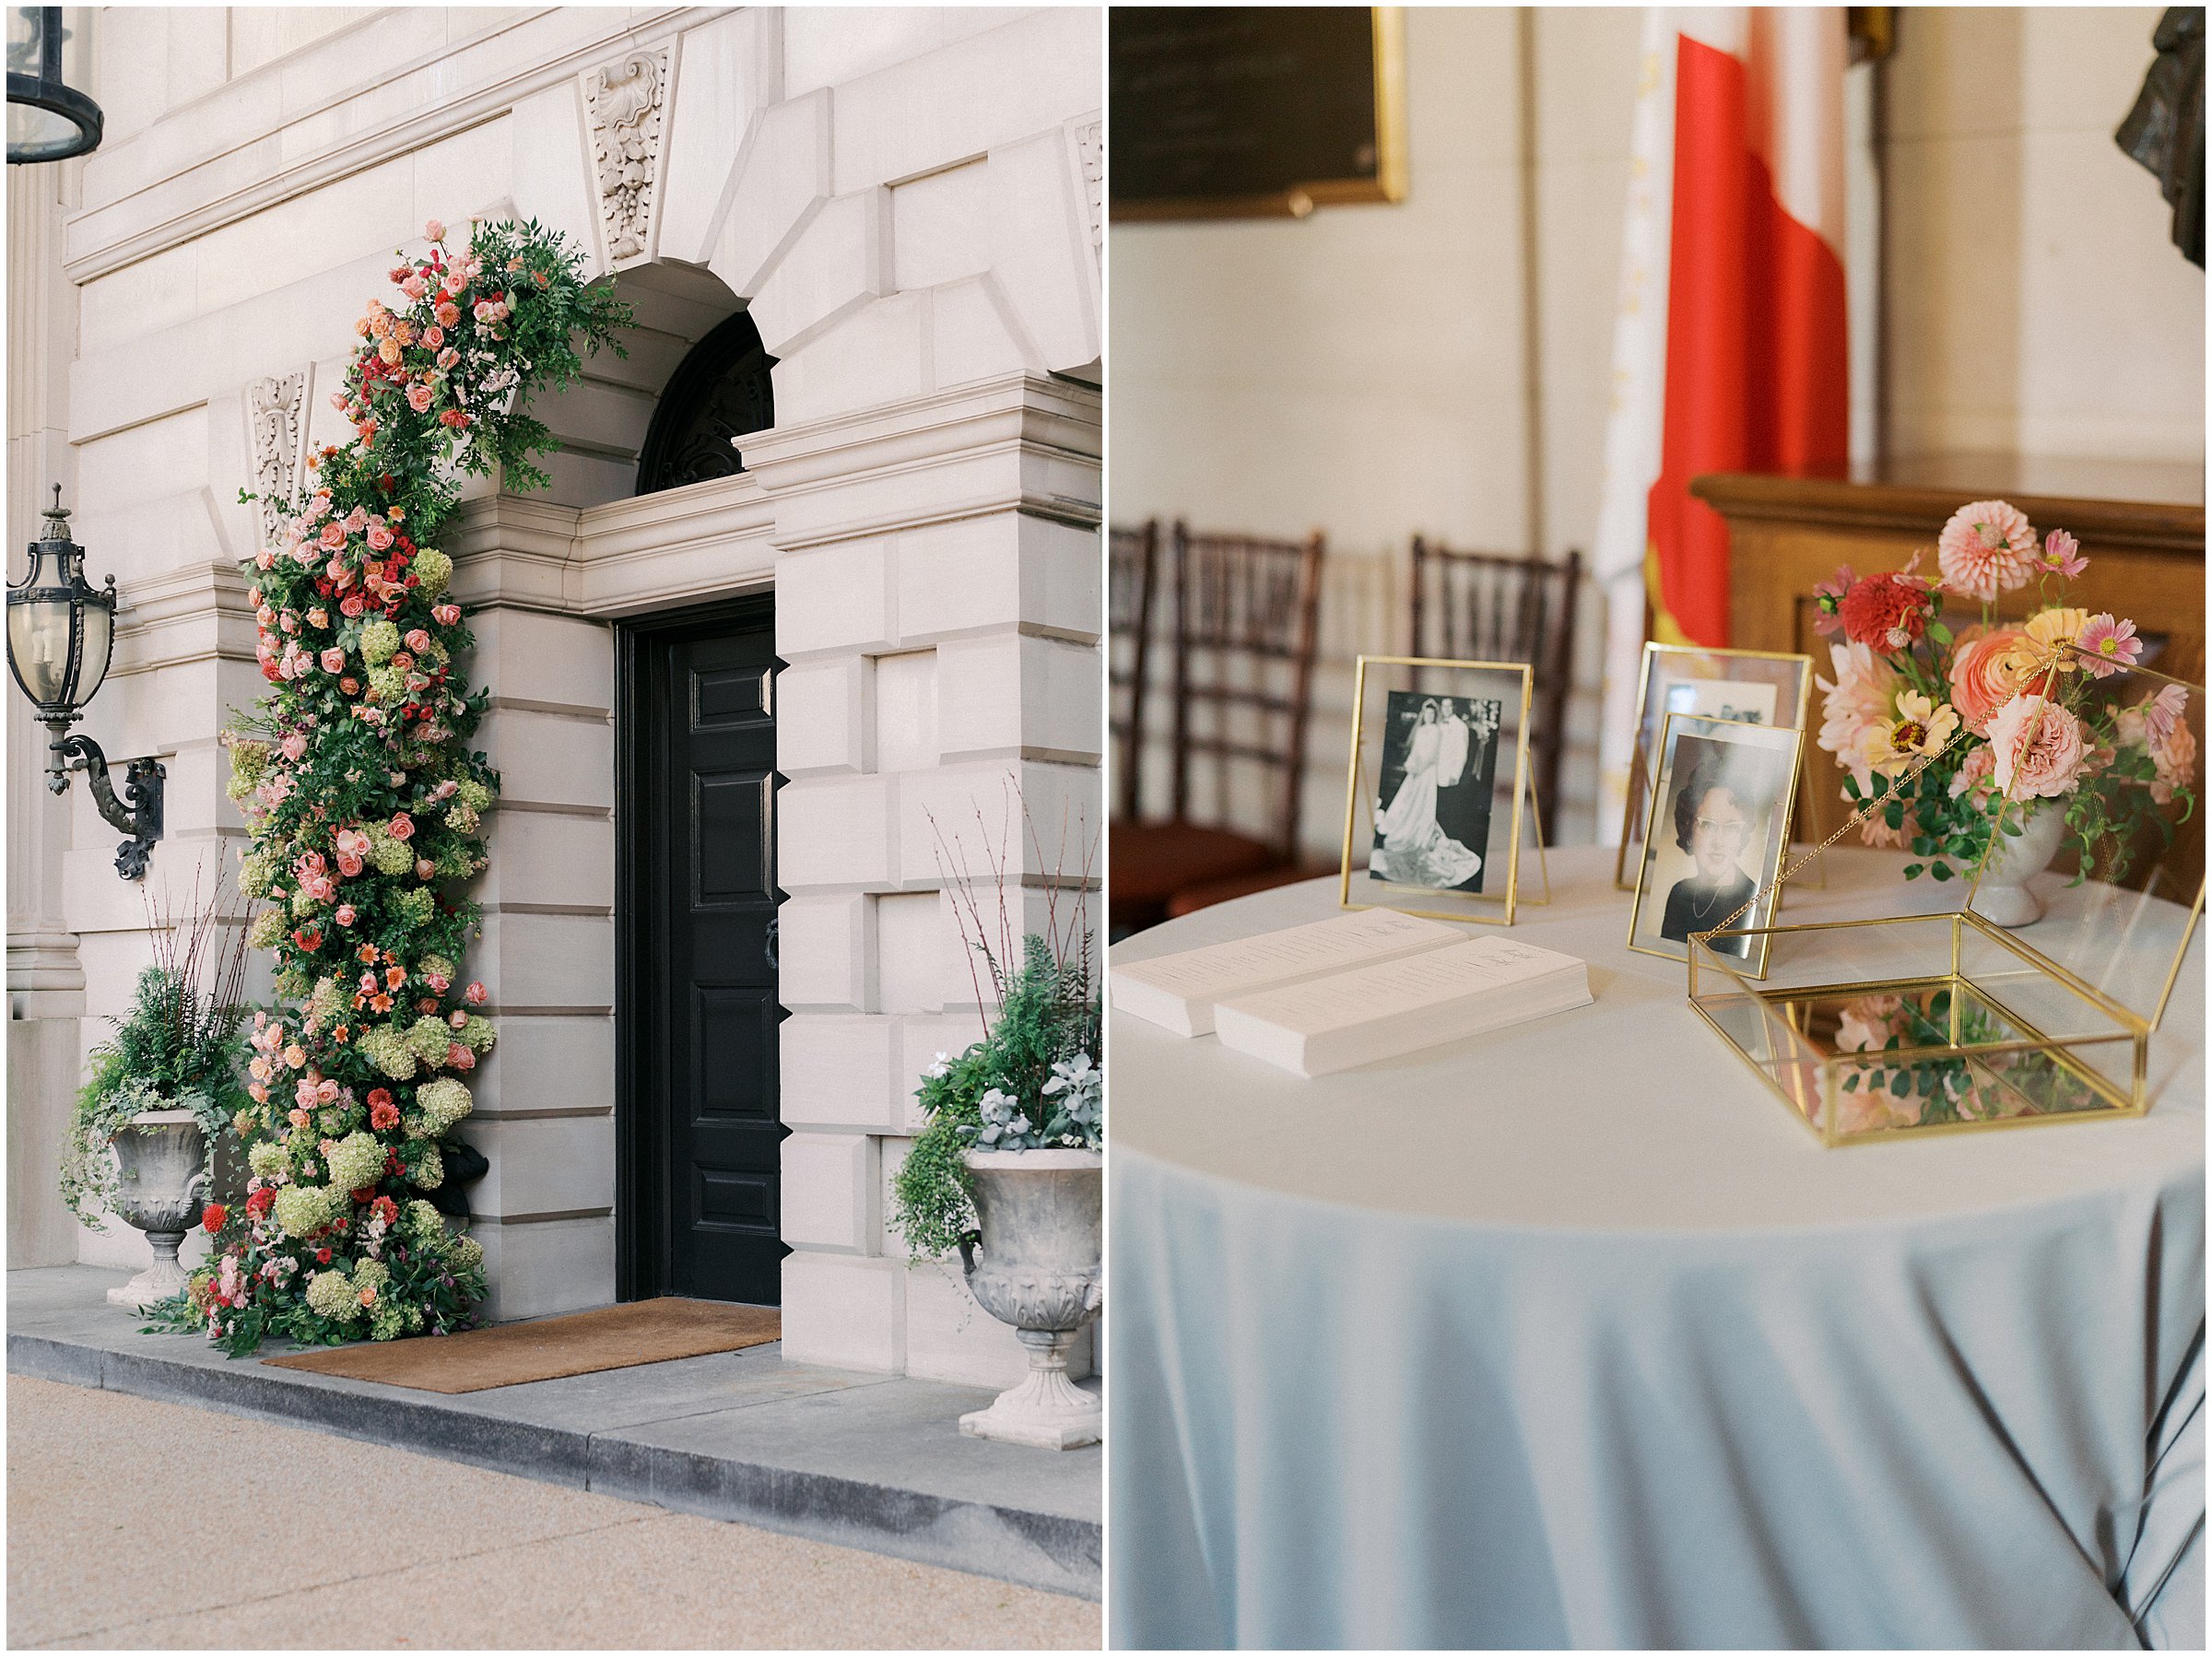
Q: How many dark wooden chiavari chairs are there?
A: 3